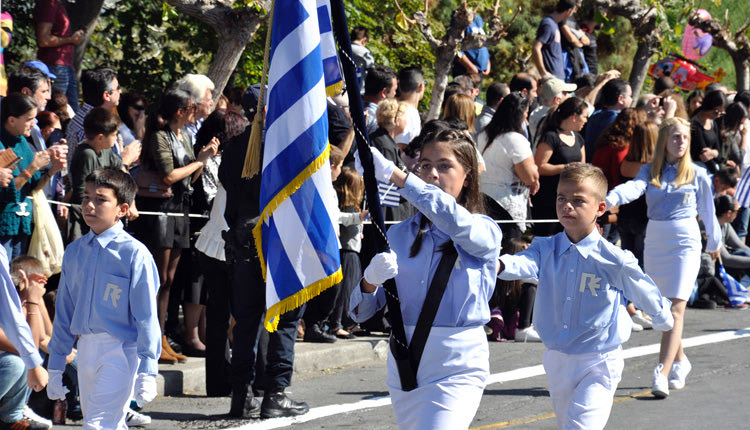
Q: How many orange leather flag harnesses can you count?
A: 0